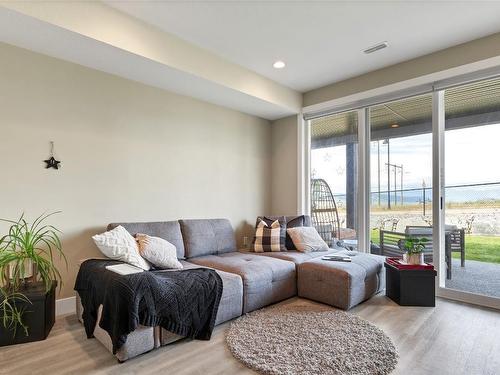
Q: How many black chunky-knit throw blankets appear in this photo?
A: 1